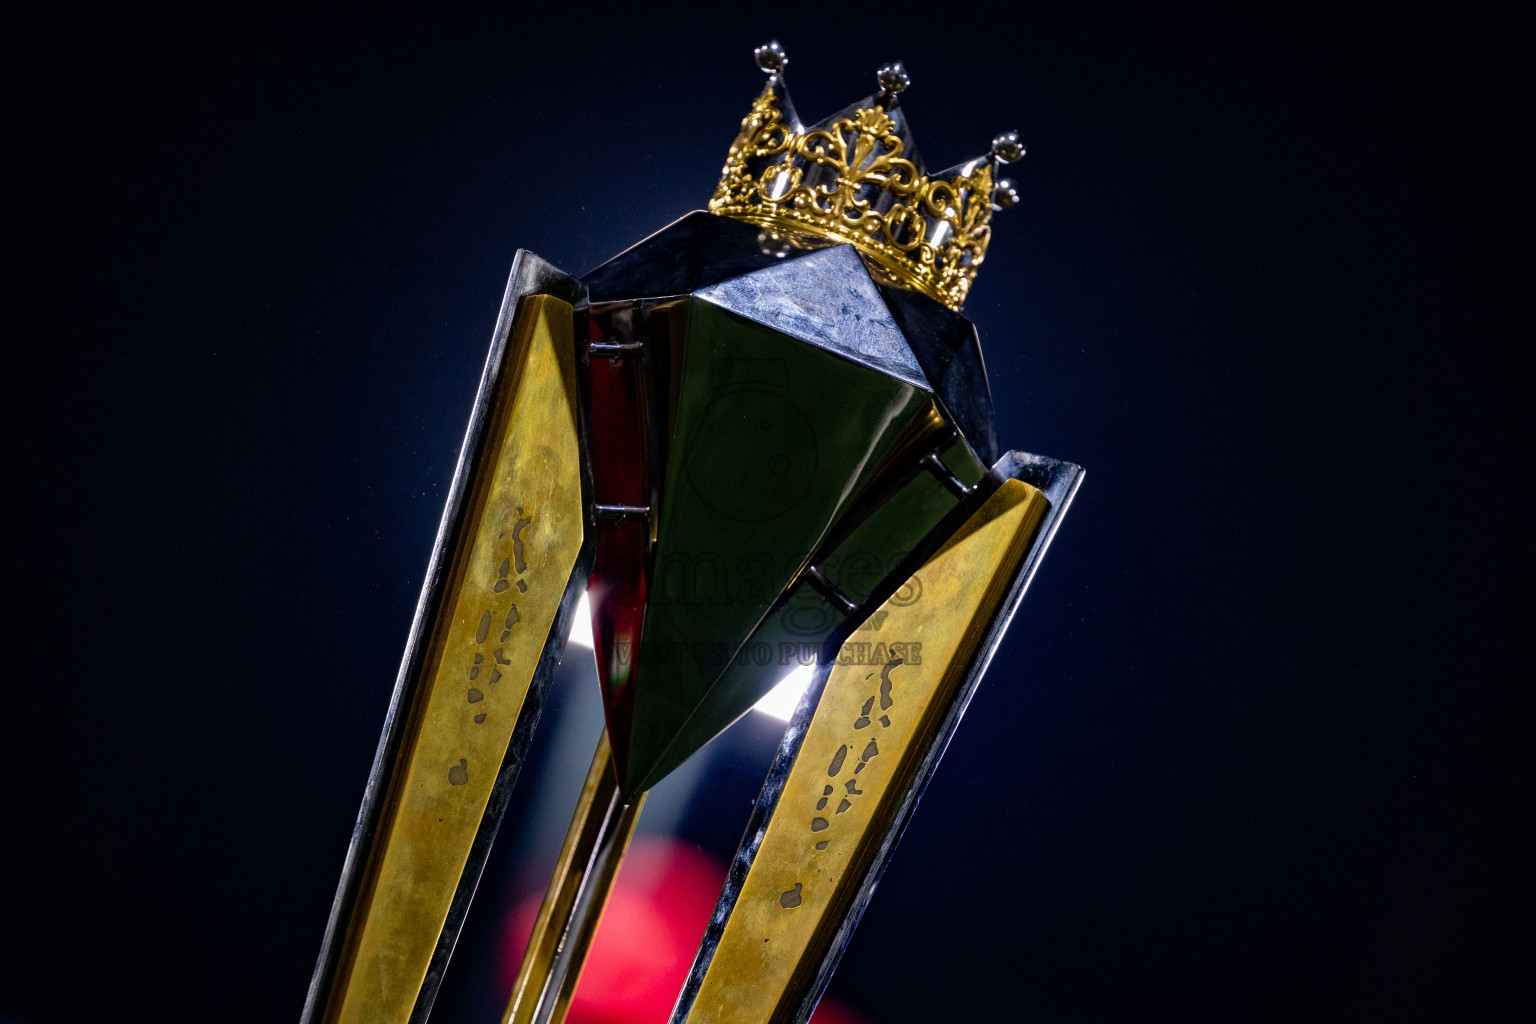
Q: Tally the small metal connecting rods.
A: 4